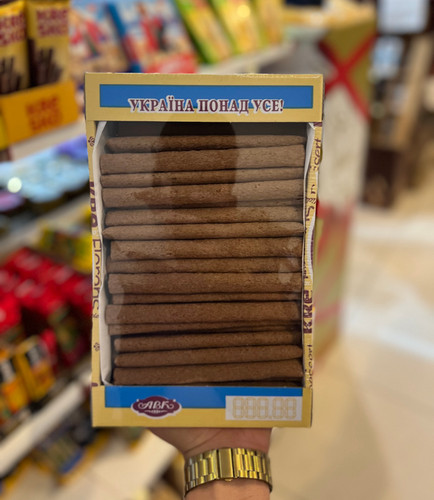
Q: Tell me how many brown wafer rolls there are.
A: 15